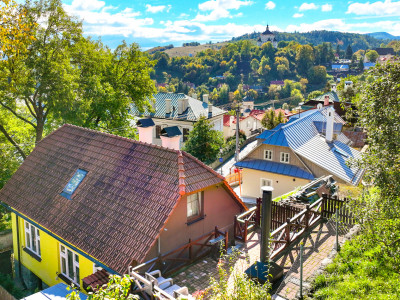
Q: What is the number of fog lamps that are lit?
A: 0